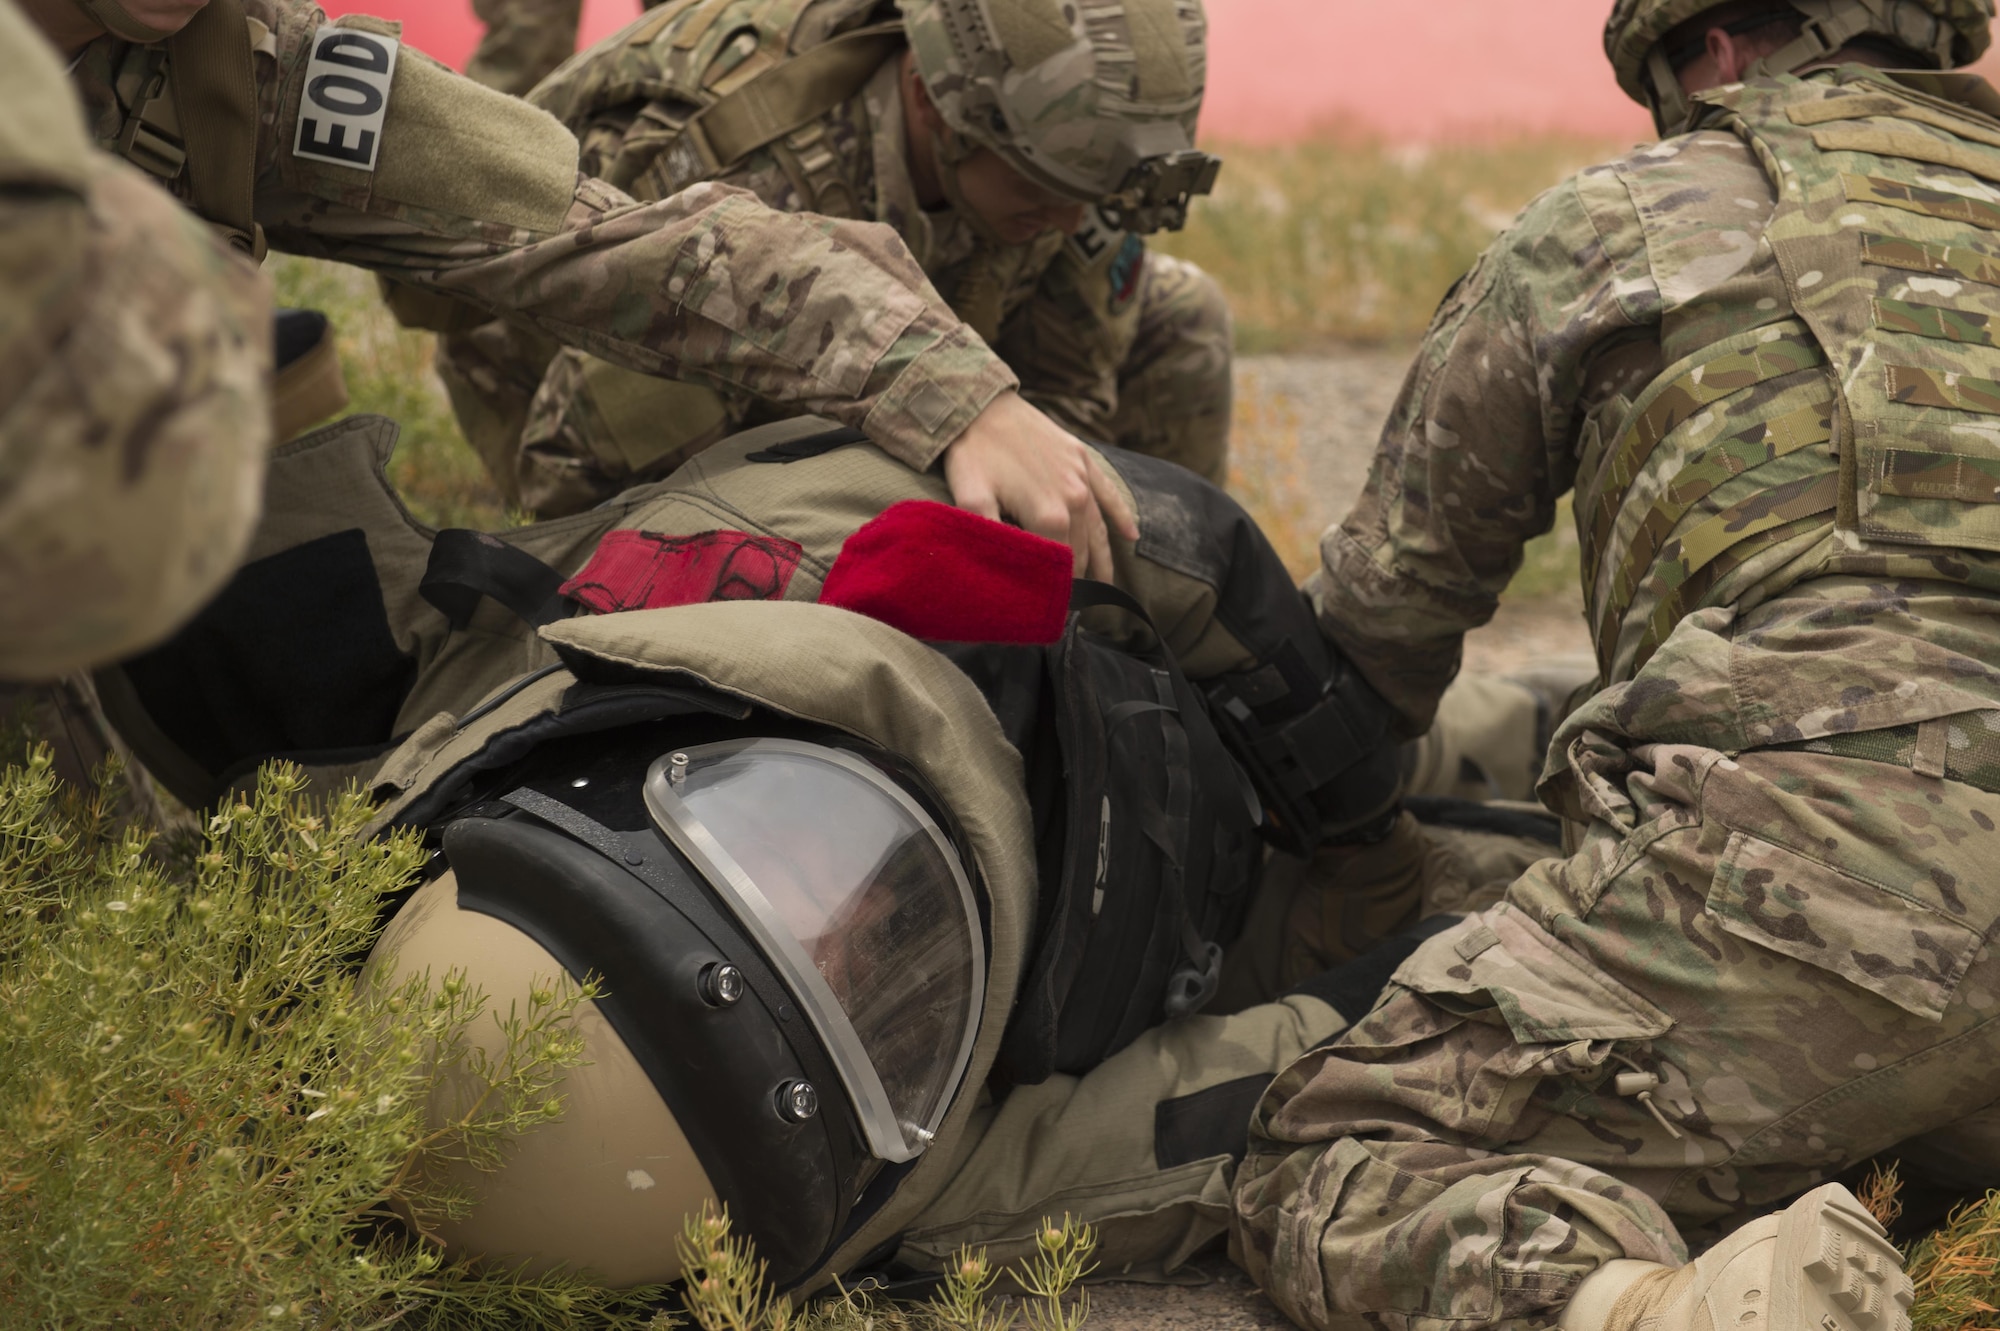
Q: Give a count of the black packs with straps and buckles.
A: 1